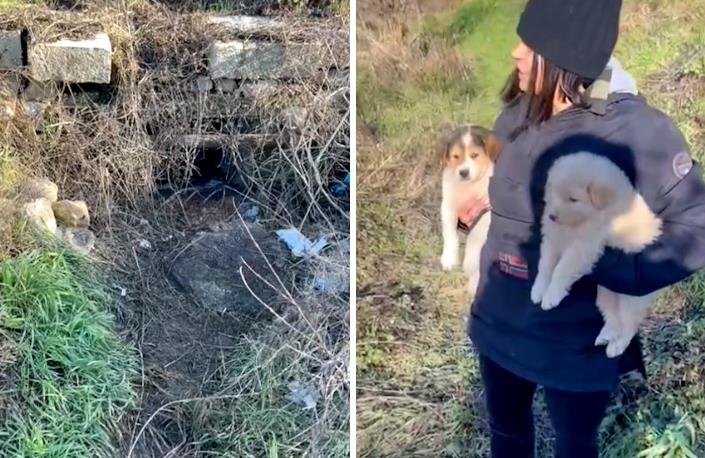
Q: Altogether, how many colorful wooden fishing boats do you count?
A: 0